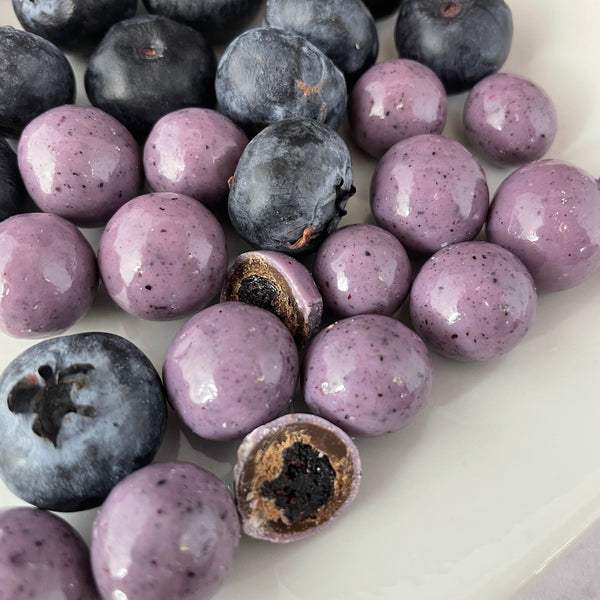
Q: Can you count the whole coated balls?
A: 14